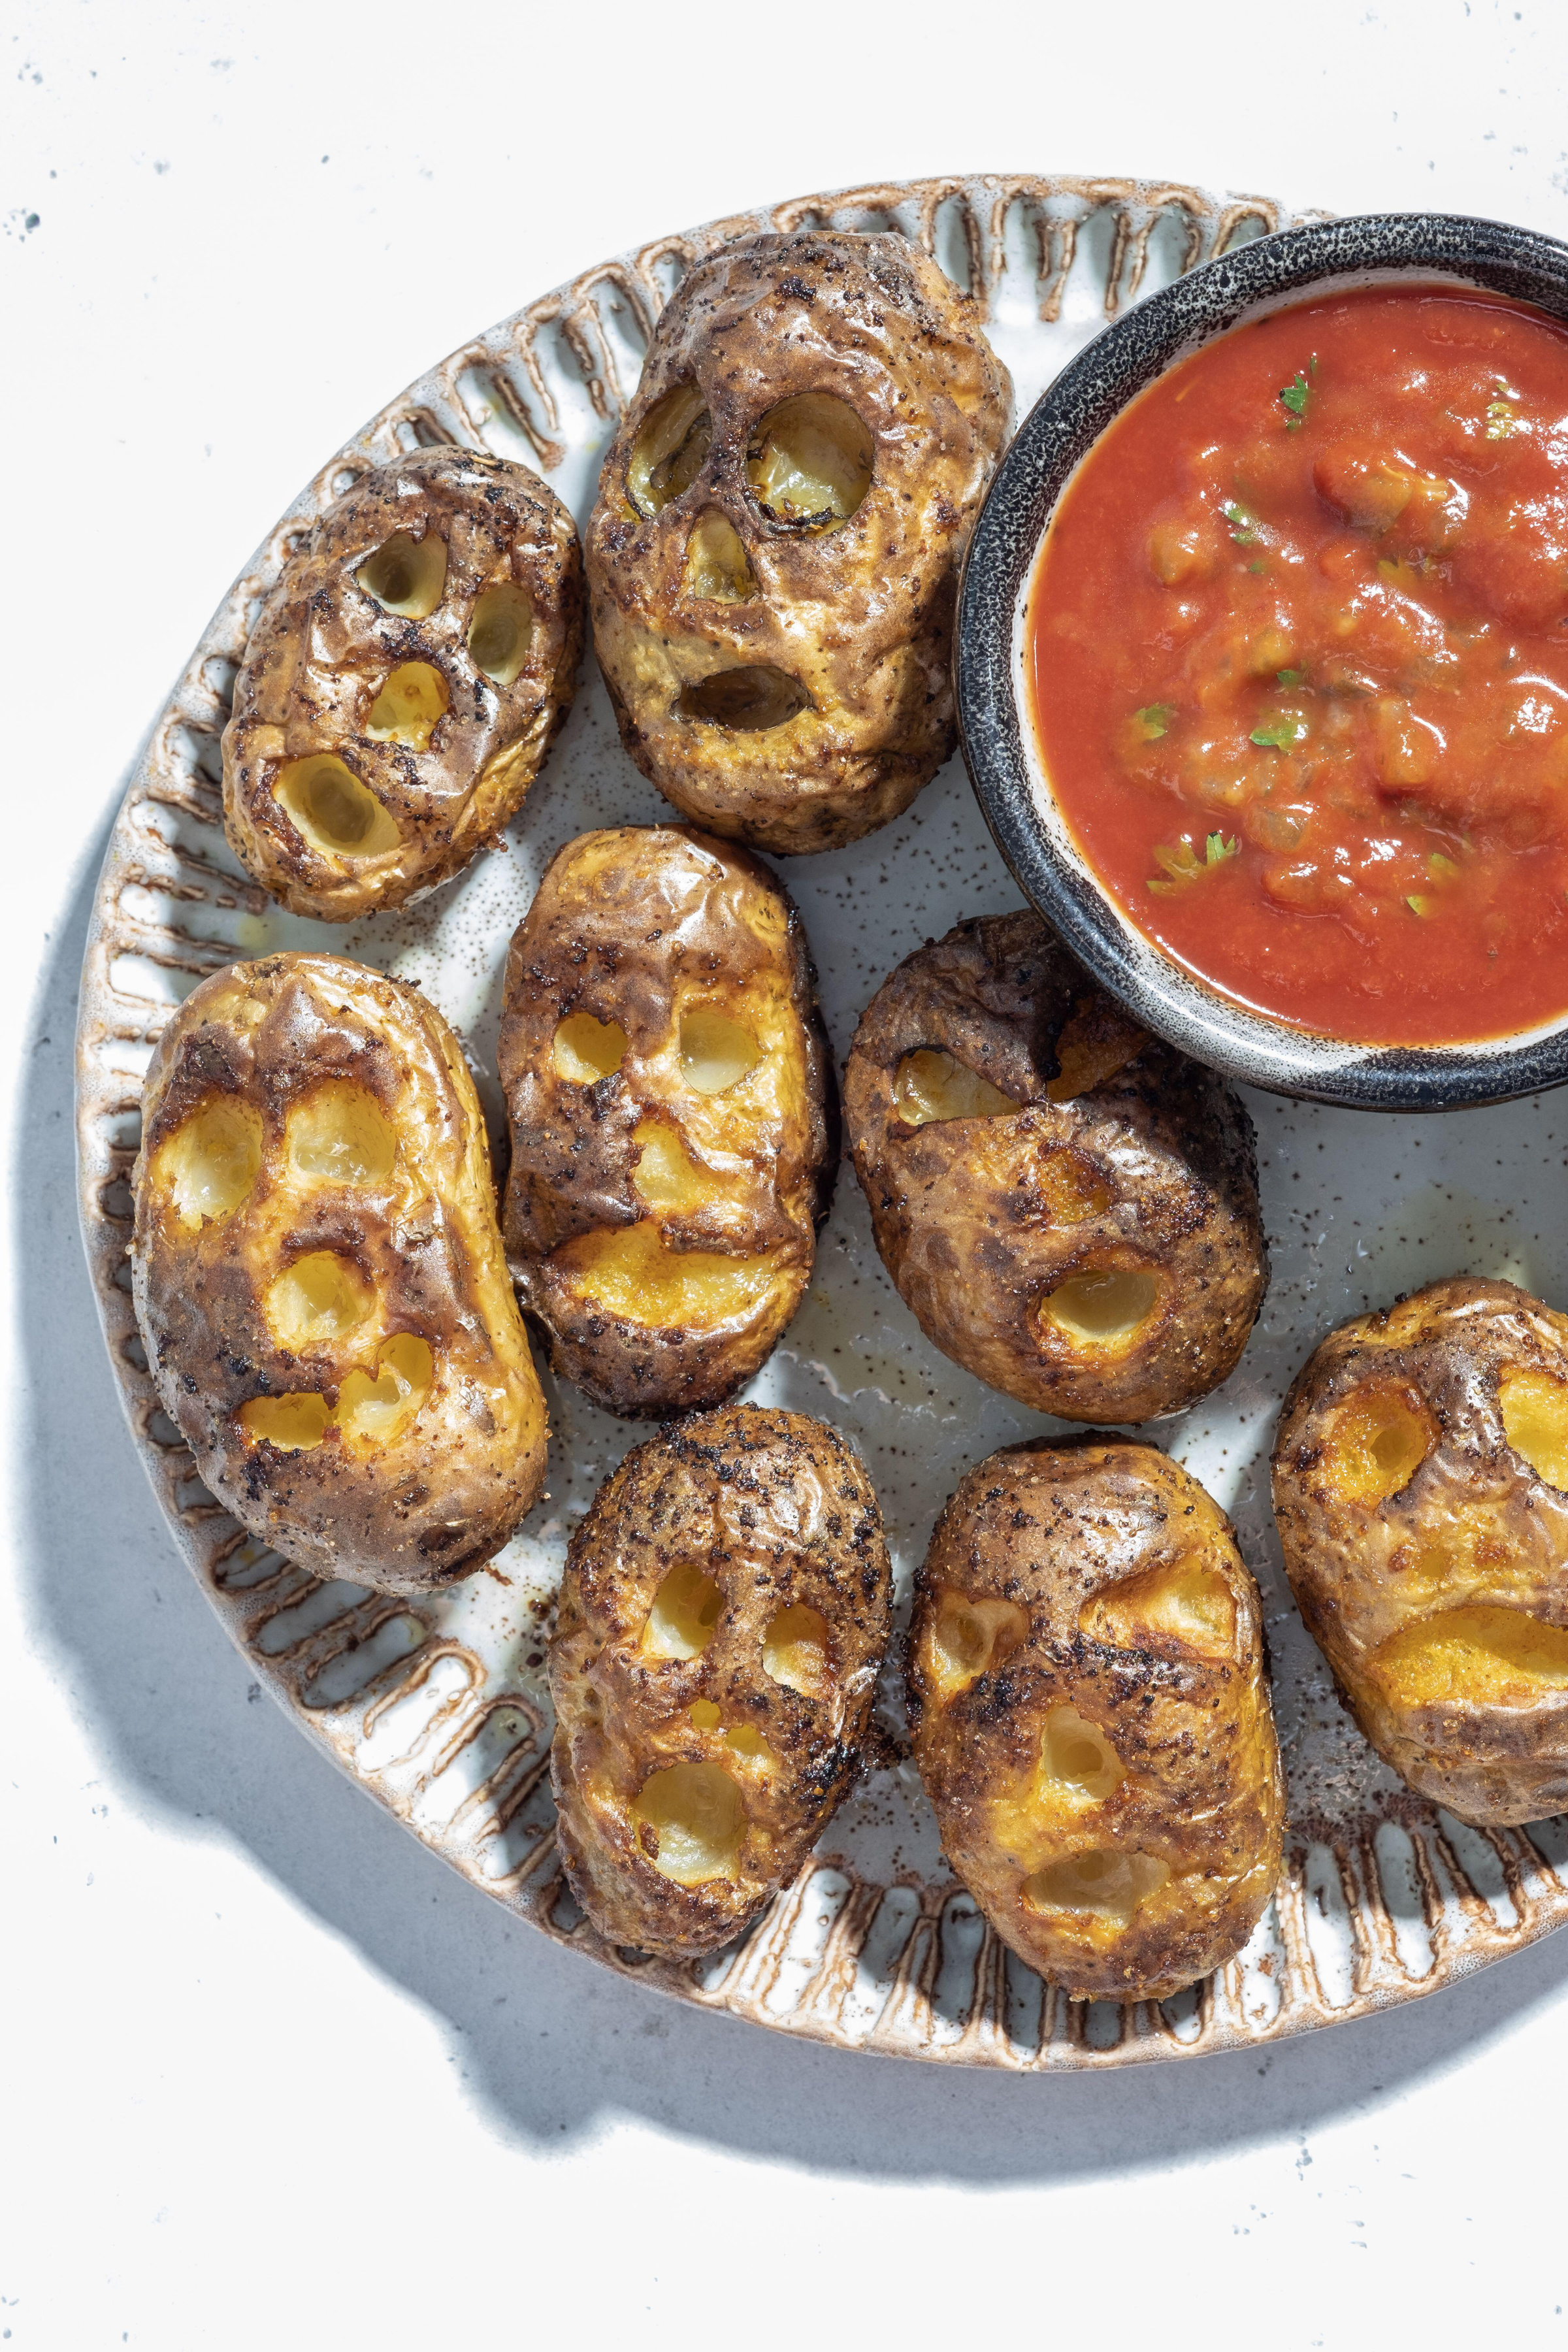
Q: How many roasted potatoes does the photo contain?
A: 8